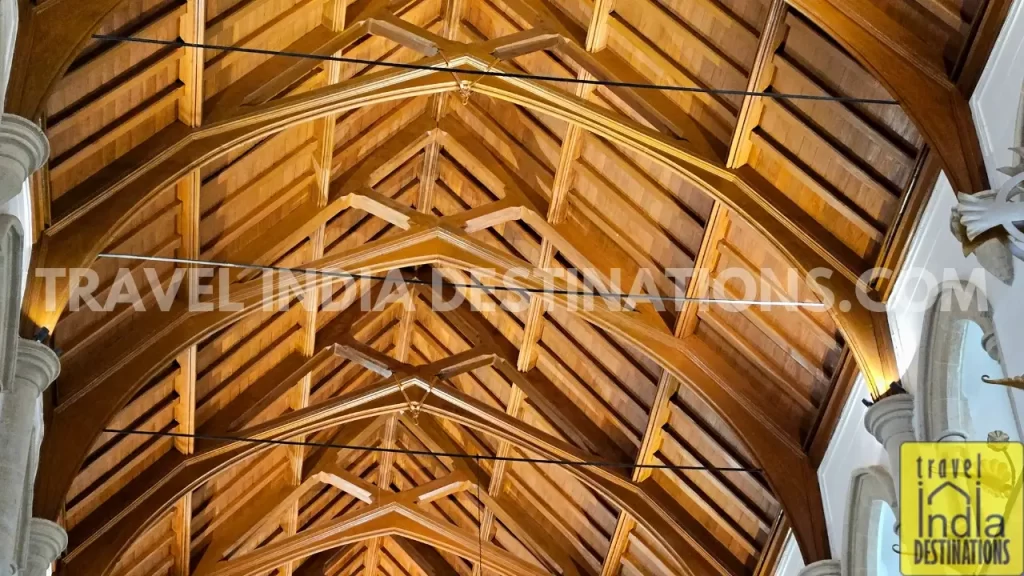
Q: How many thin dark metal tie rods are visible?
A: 3